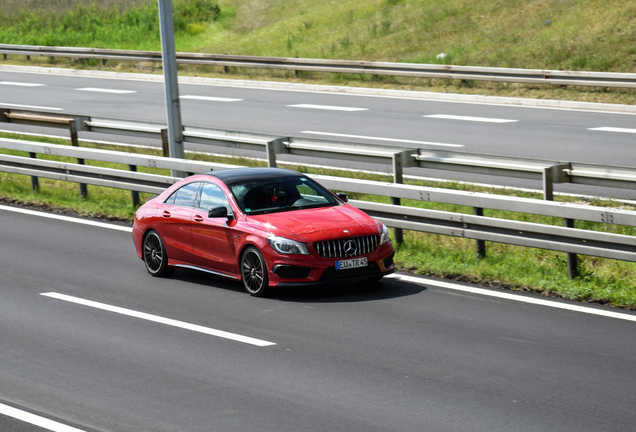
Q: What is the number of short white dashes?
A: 6